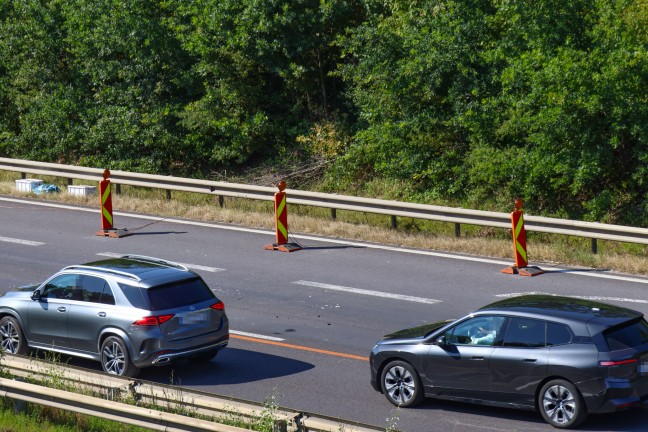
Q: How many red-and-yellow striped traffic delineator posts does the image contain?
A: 3